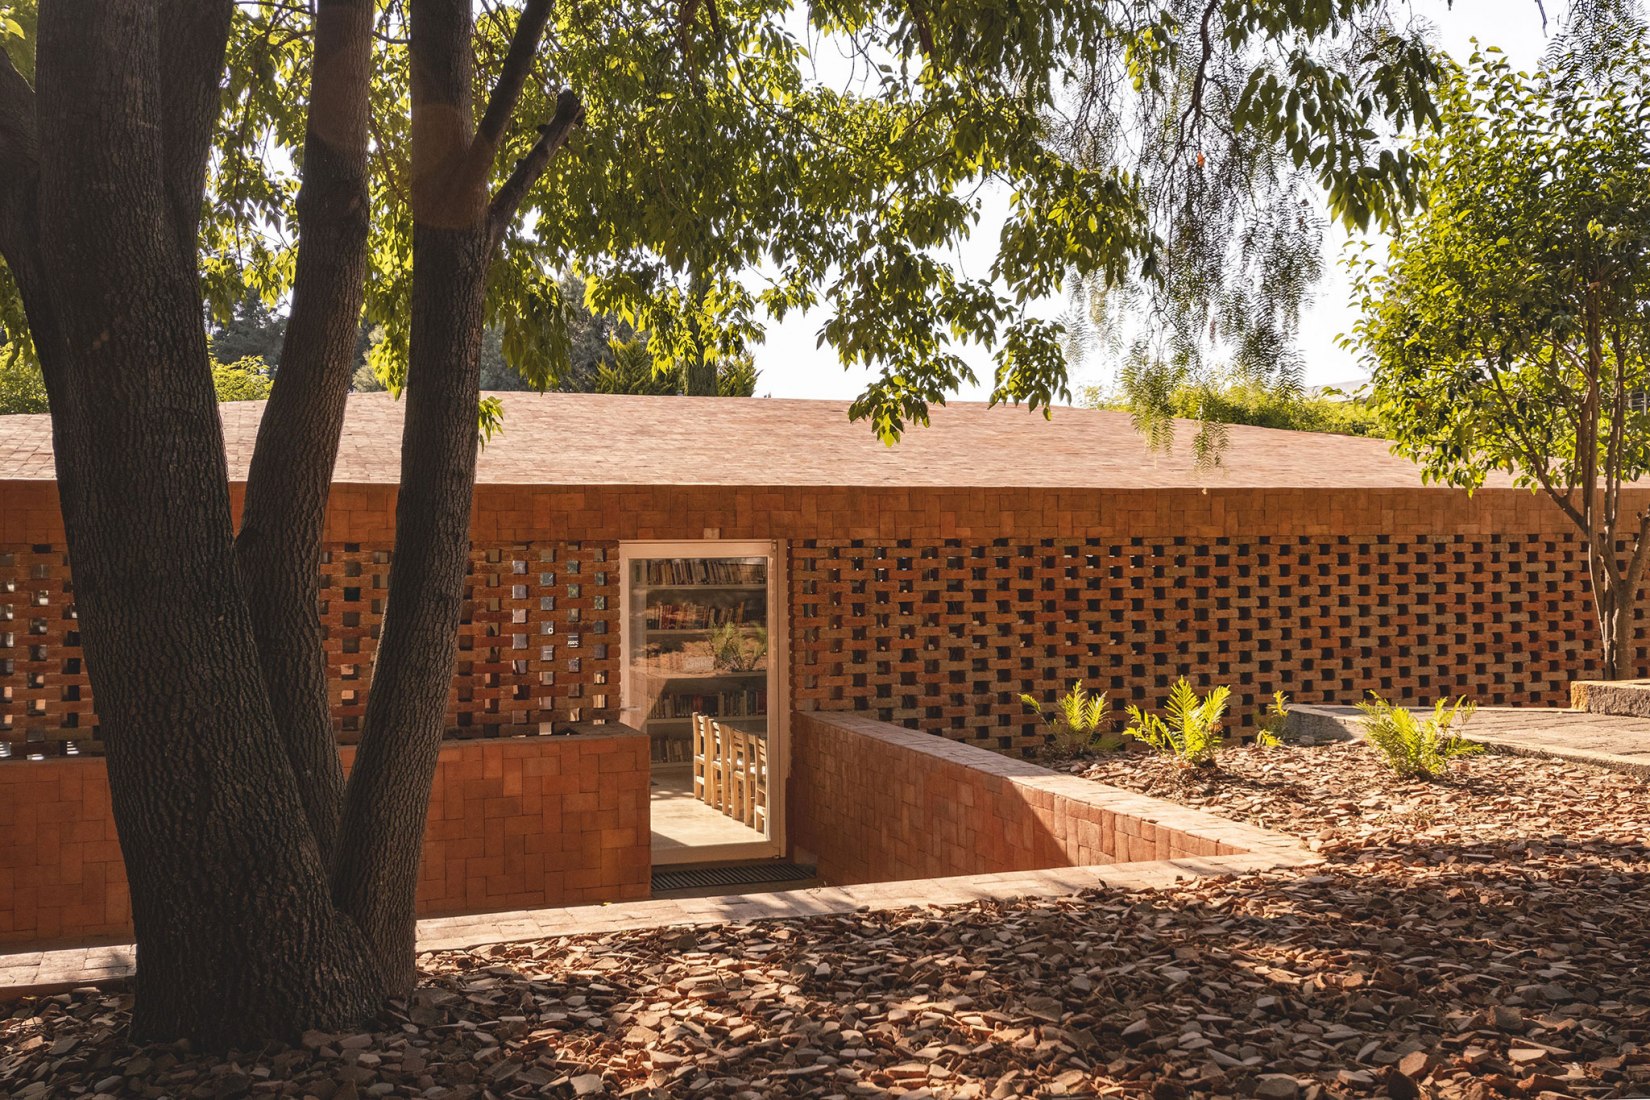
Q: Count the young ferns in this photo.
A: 4